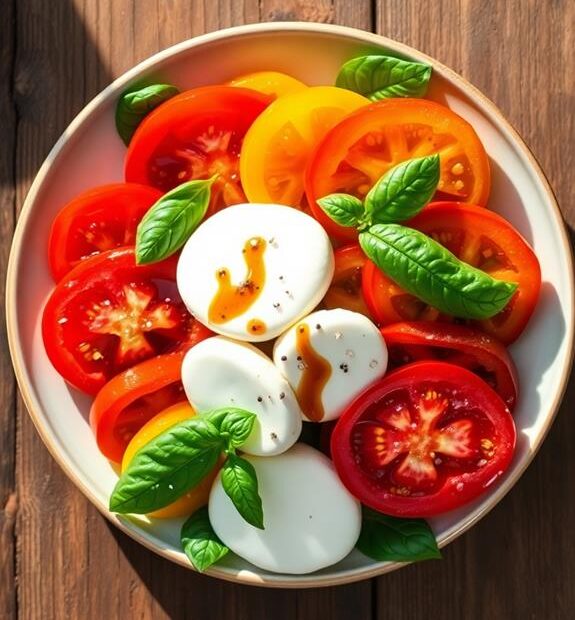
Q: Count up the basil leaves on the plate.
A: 11